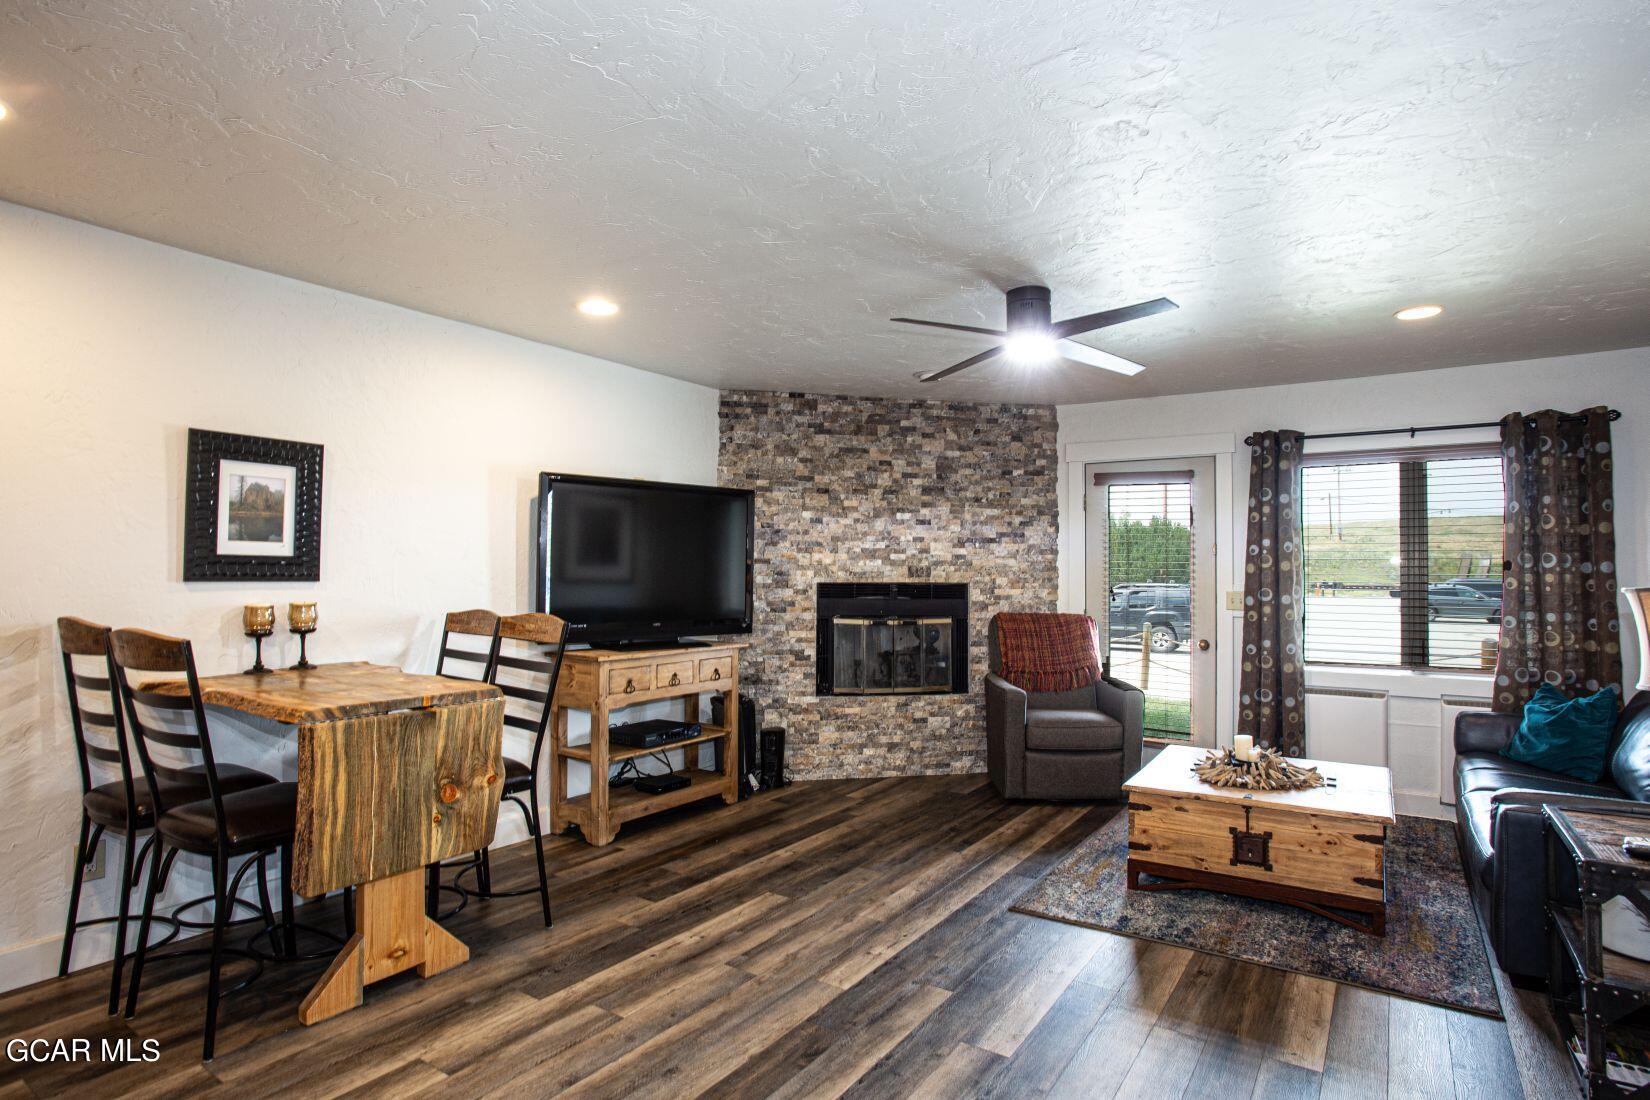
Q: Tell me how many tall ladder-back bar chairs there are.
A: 4